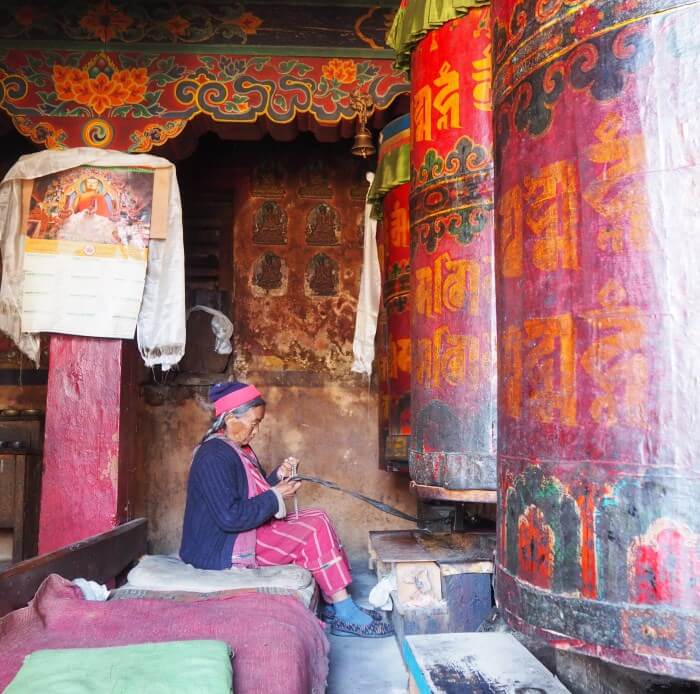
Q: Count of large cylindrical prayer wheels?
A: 3